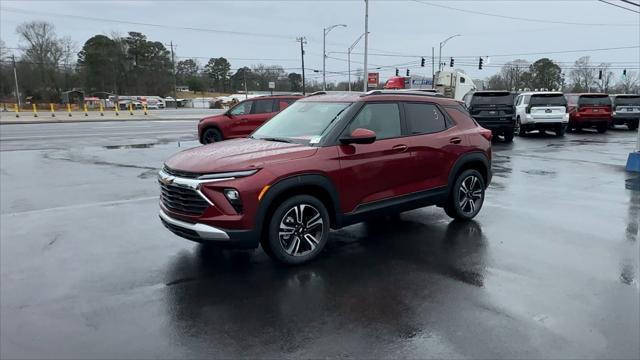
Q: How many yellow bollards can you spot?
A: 9